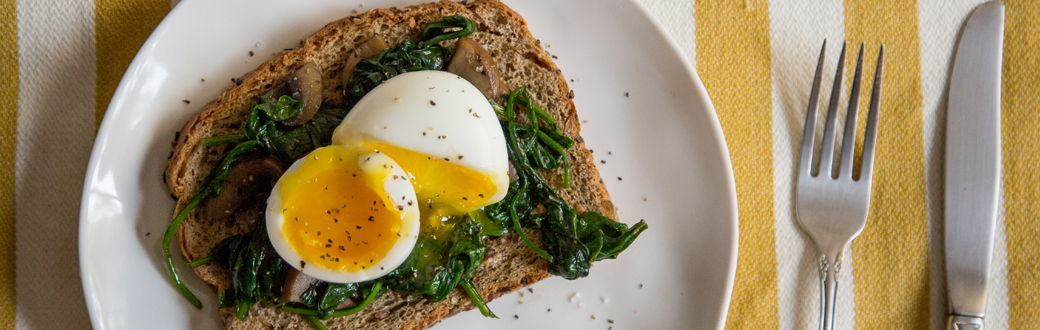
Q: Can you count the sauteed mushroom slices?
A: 5